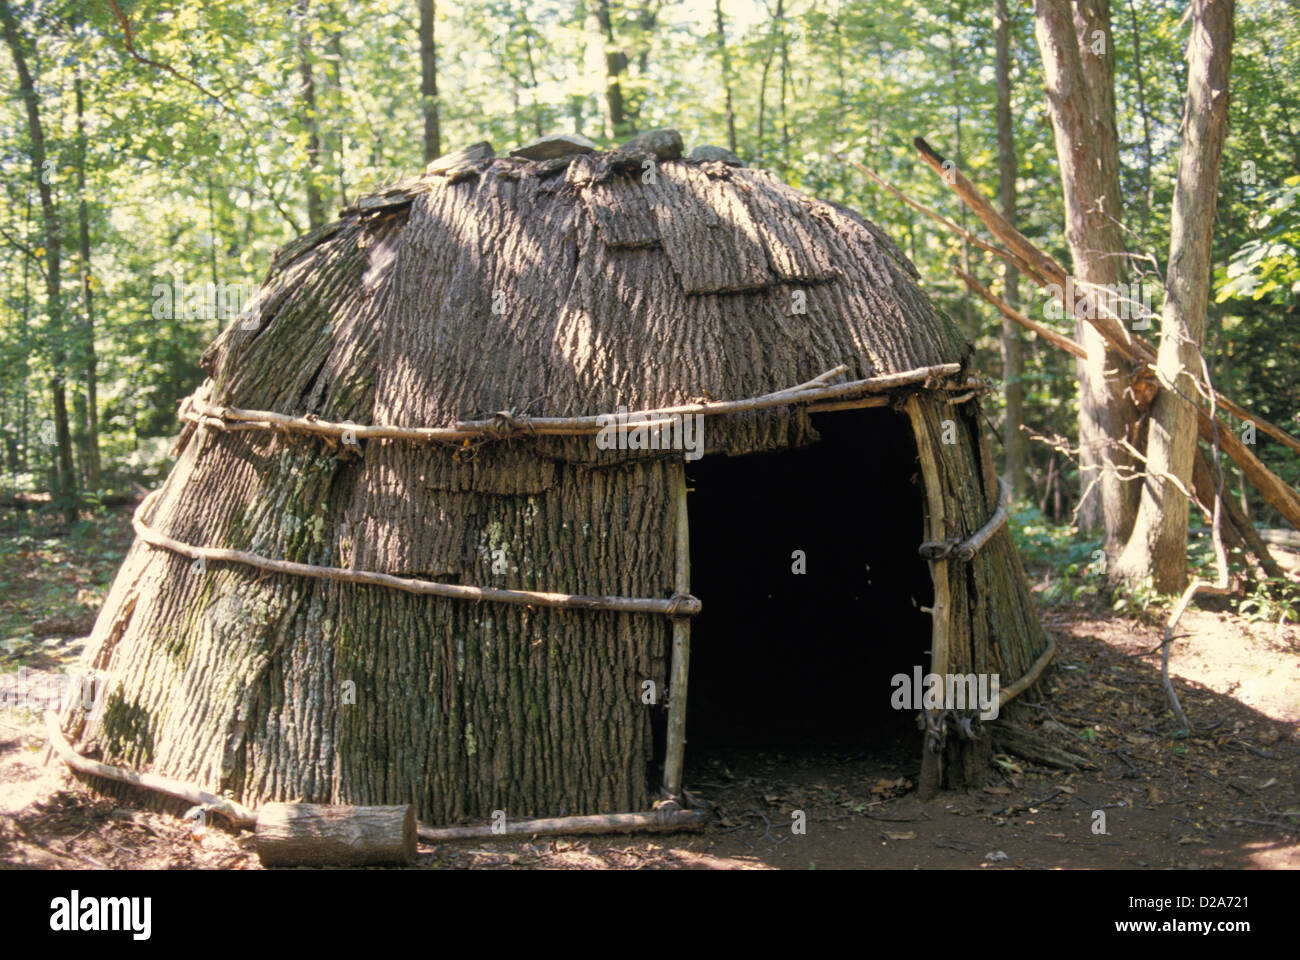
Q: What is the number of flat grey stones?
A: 4